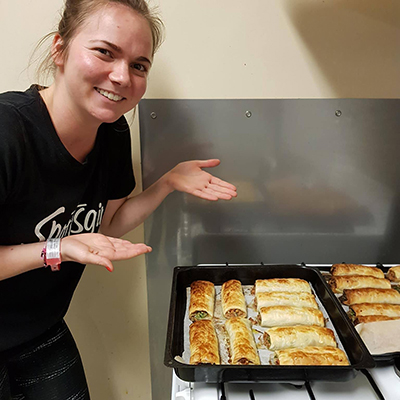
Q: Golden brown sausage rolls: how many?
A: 15